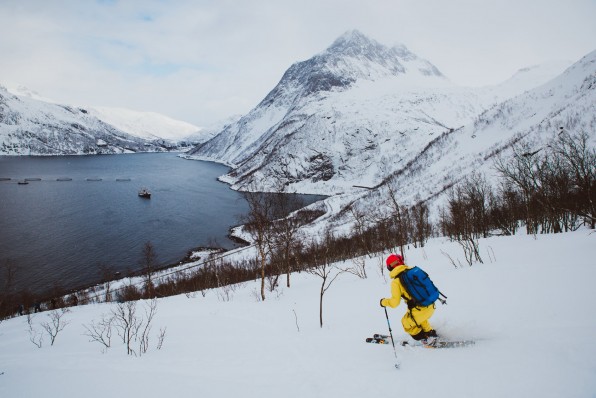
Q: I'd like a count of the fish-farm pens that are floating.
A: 5